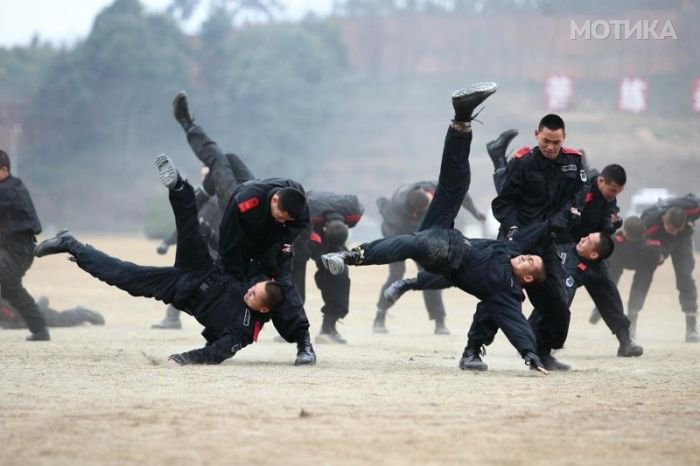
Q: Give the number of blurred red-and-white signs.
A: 3